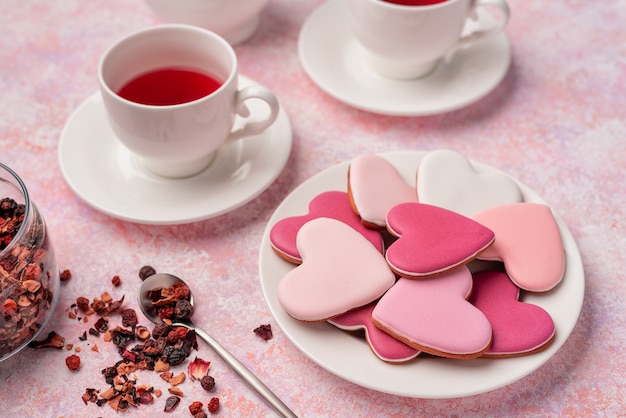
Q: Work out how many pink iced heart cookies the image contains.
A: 8